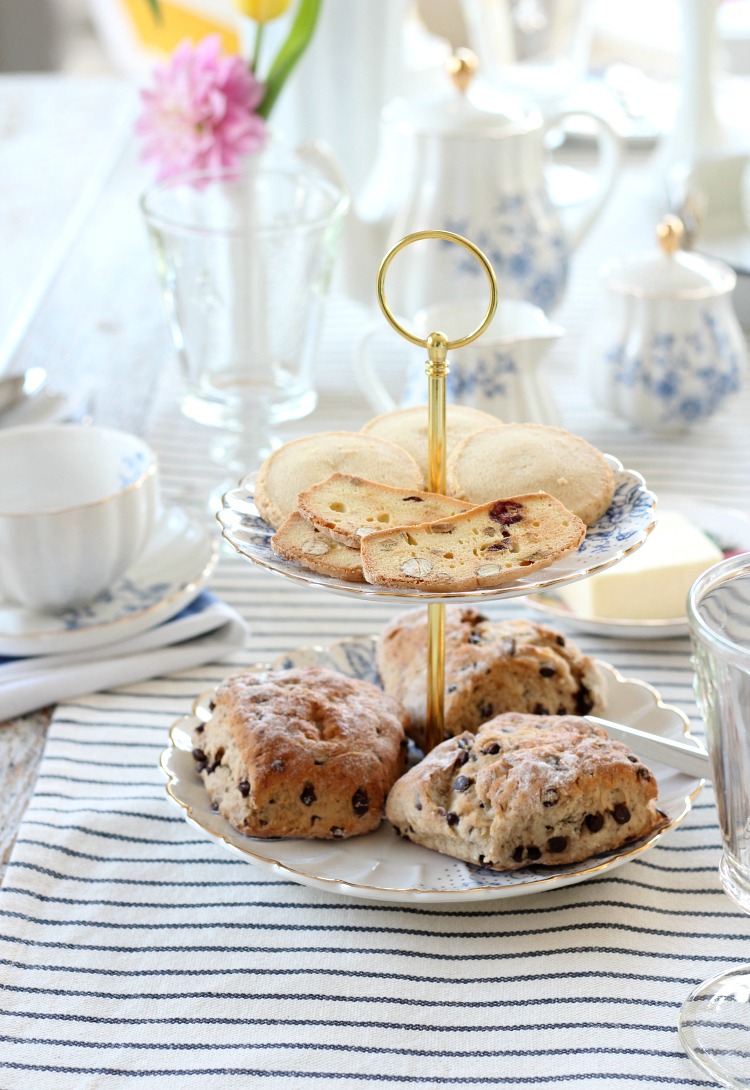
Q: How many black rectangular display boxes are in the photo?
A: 0